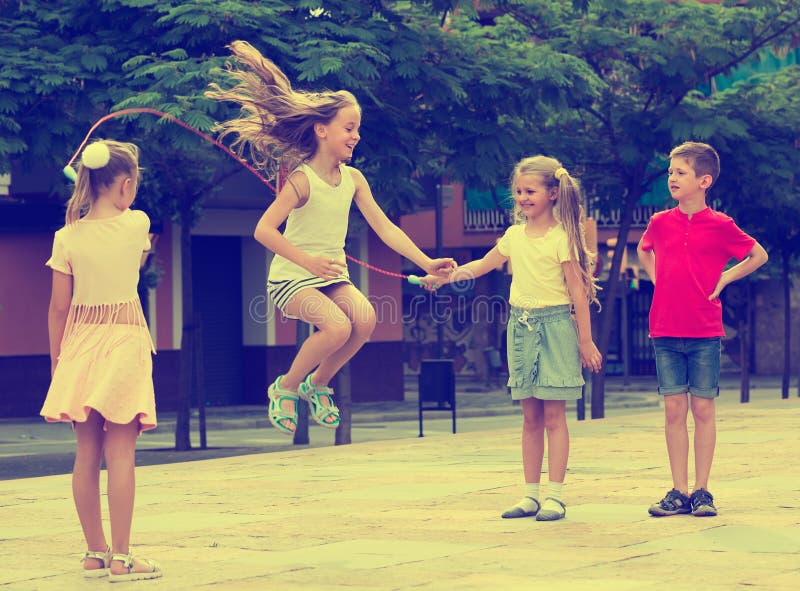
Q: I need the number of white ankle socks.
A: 2